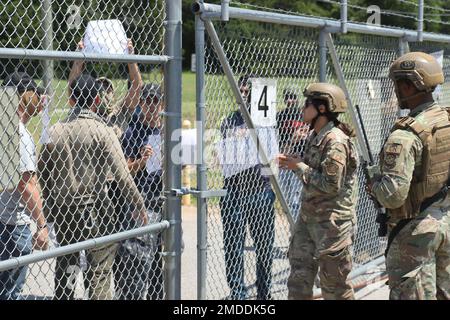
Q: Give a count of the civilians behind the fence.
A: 6